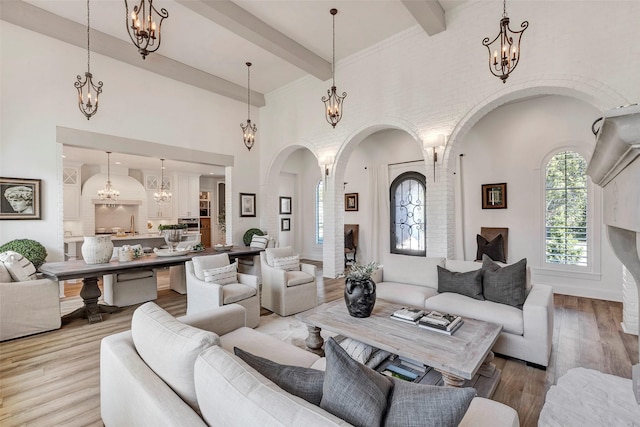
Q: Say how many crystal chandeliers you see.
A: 2